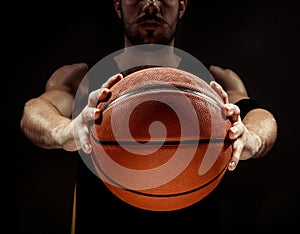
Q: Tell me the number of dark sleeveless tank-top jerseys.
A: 1